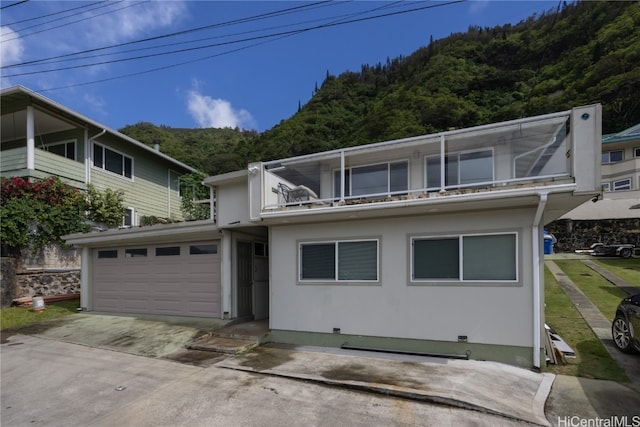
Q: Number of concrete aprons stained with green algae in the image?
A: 1